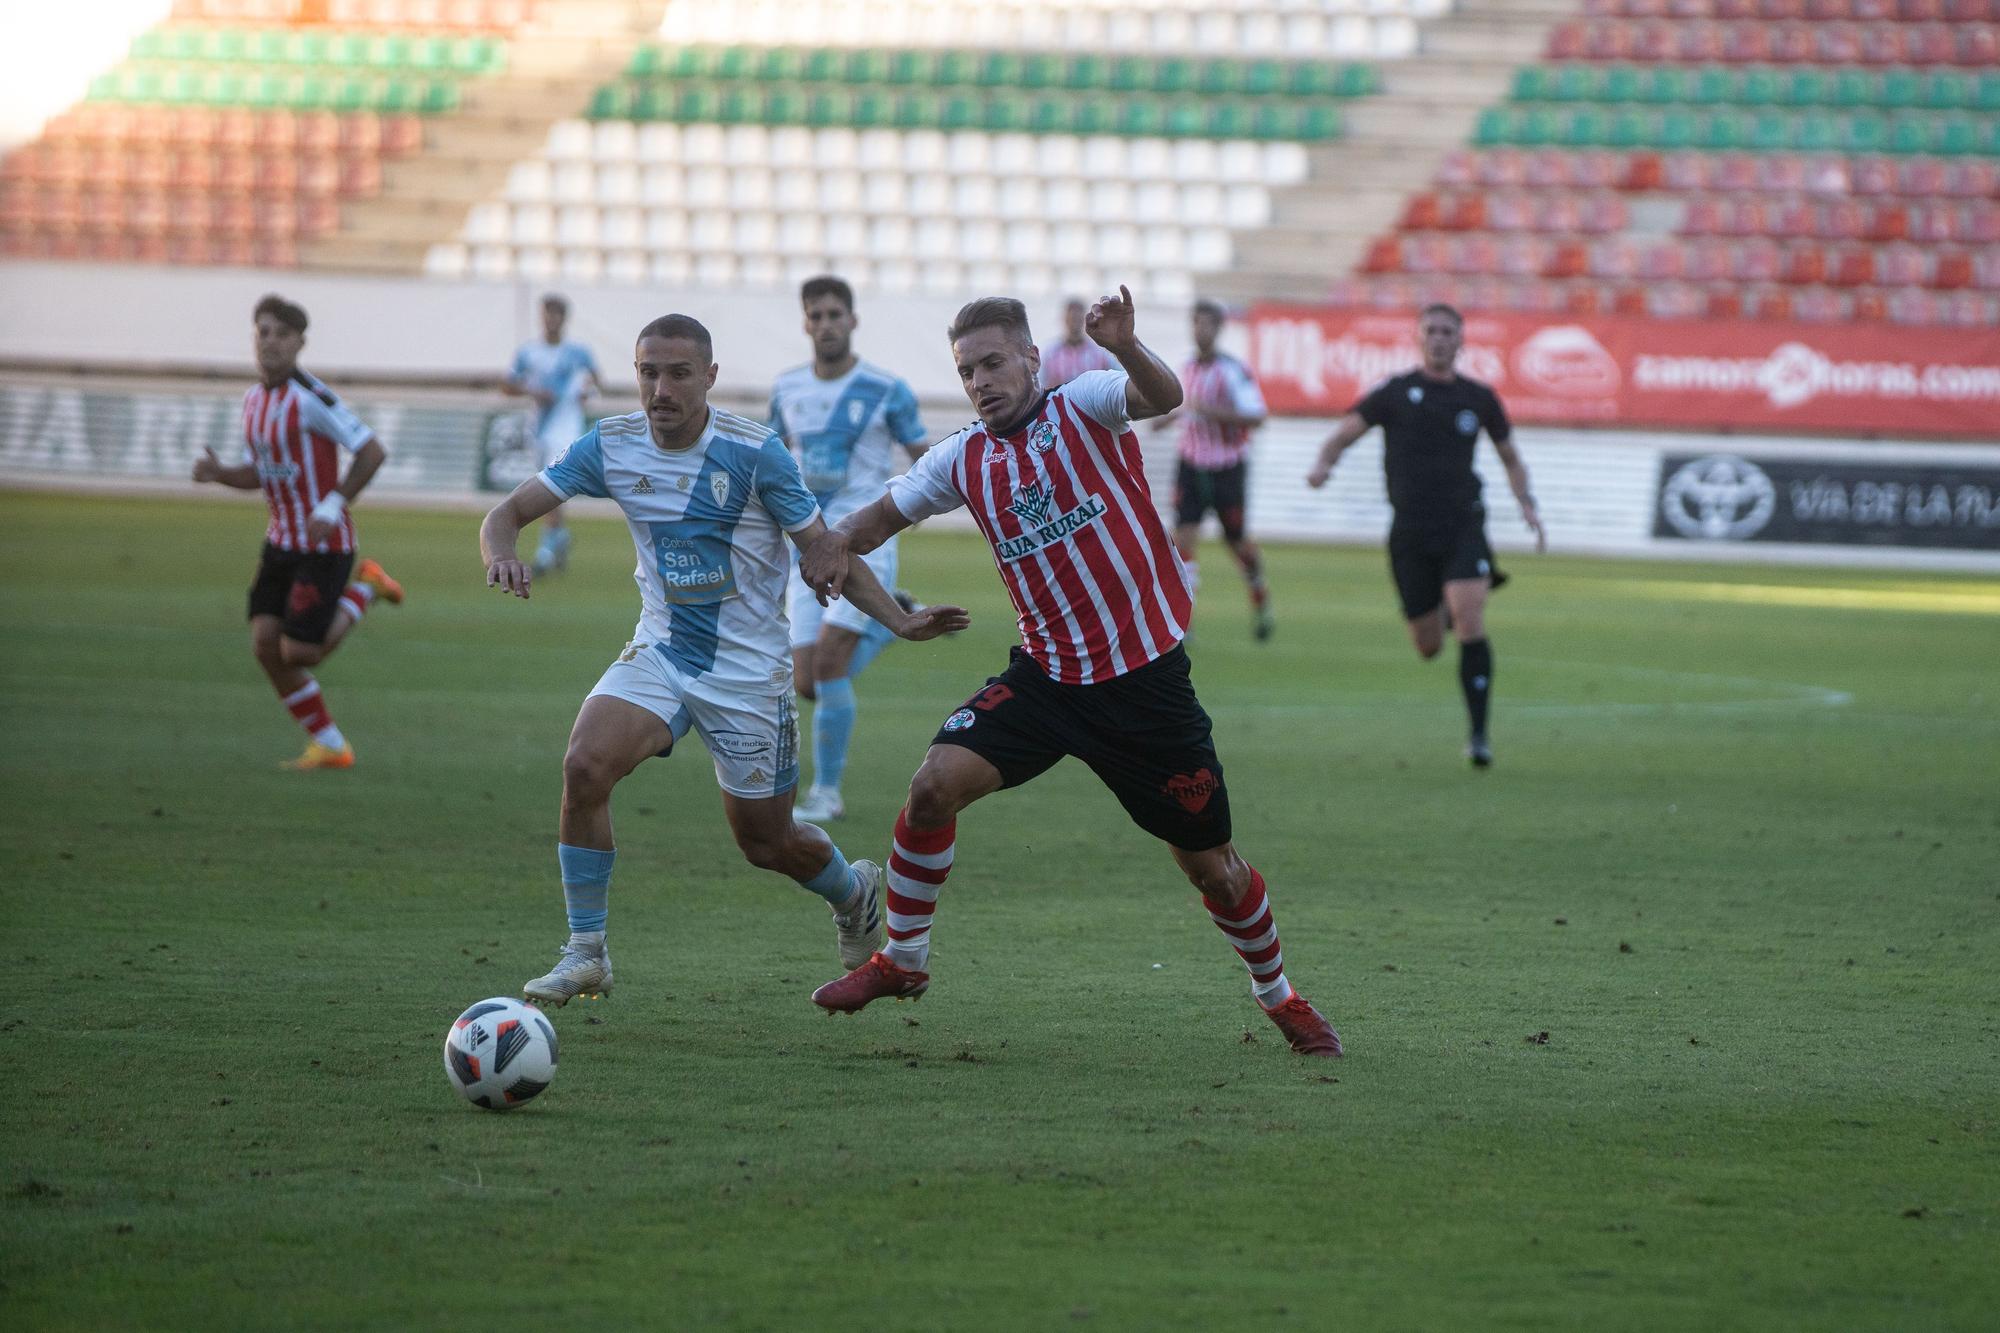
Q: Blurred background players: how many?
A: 5